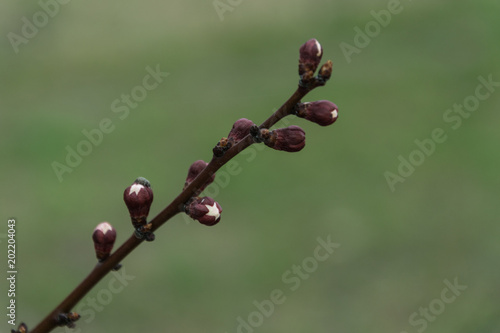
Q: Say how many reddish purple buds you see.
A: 8